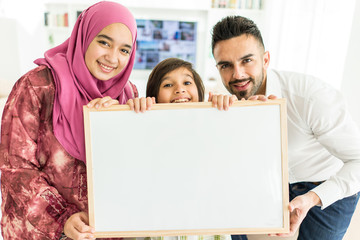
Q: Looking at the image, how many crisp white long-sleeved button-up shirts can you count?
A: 1